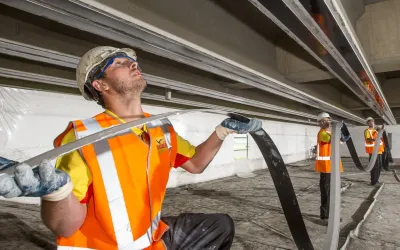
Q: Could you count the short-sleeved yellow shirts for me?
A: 3